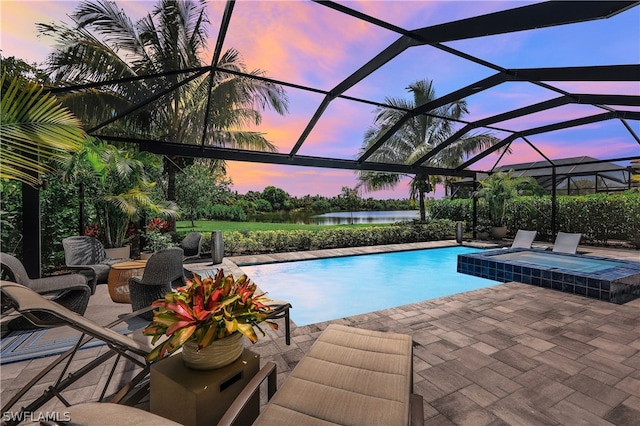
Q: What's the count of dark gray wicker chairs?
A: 4